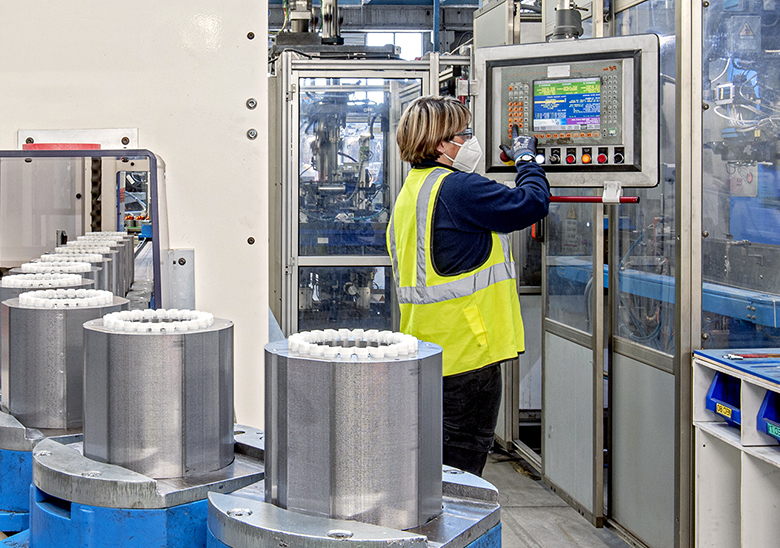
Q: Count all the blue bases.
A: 3